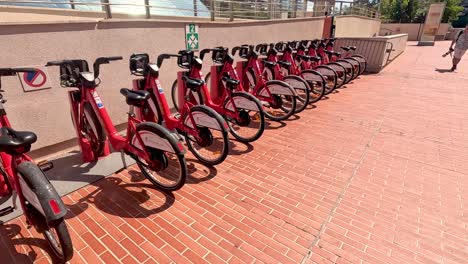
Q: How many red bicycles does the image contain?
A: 12